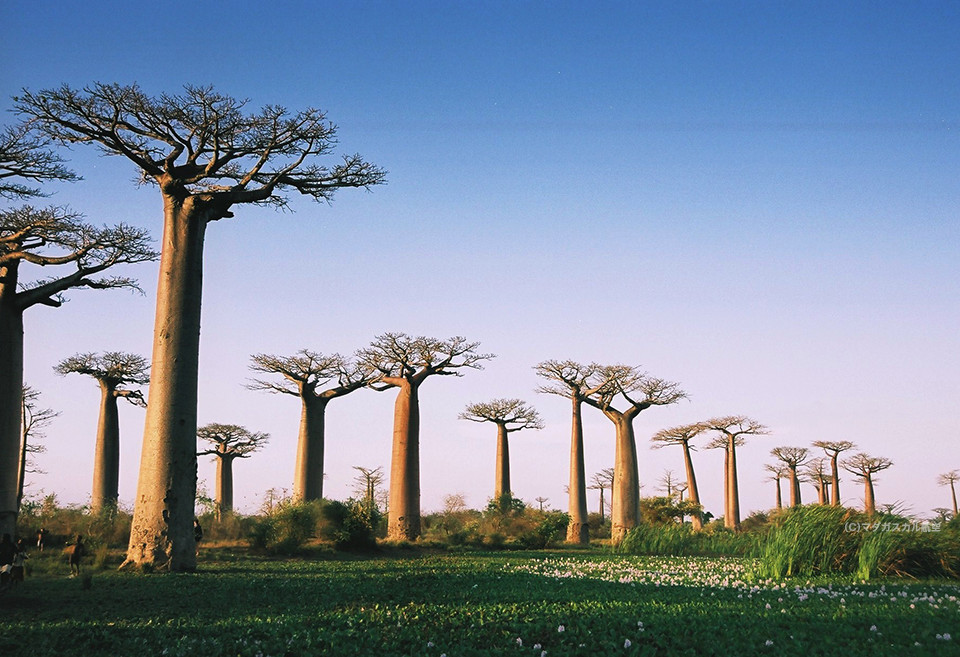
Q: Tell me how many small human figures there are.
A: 5